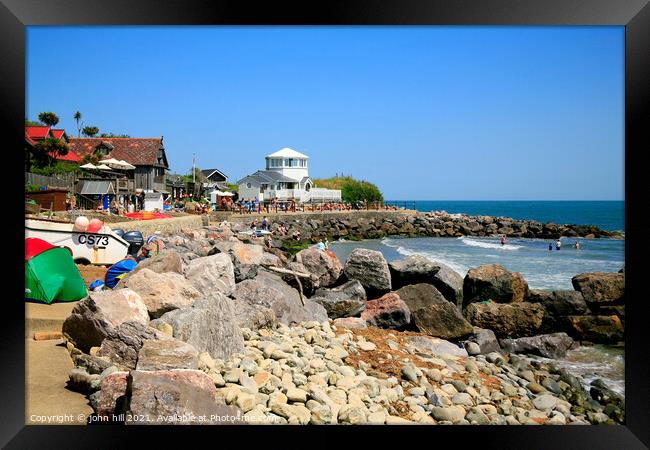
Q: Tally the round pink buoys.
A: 2